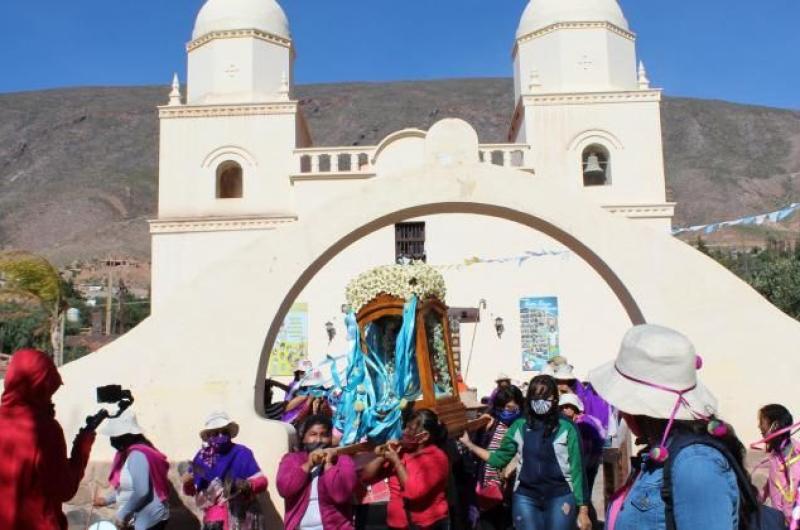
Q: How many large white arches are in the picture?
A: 1